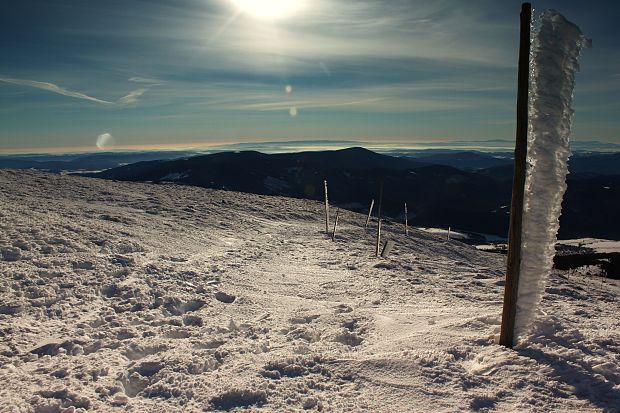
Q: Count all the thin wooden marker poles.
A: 7